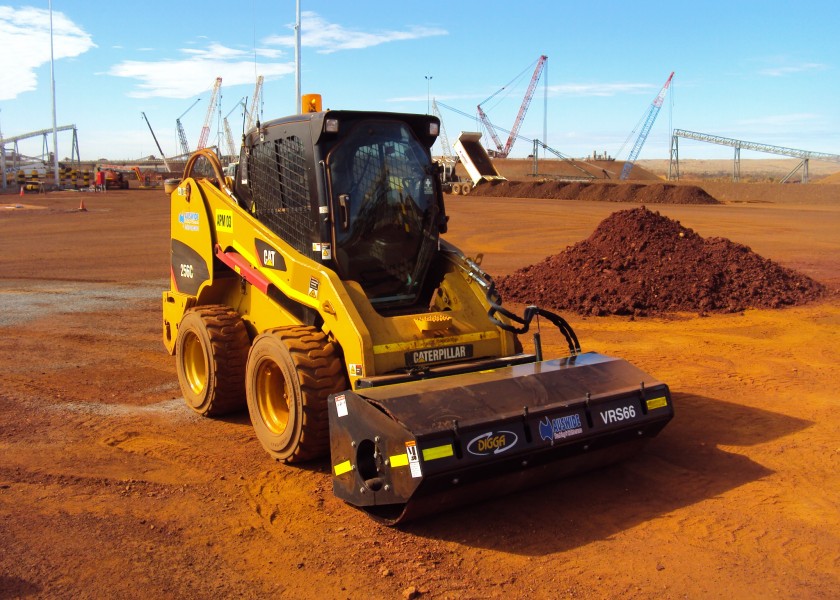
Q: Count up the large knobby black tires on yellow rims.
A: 2